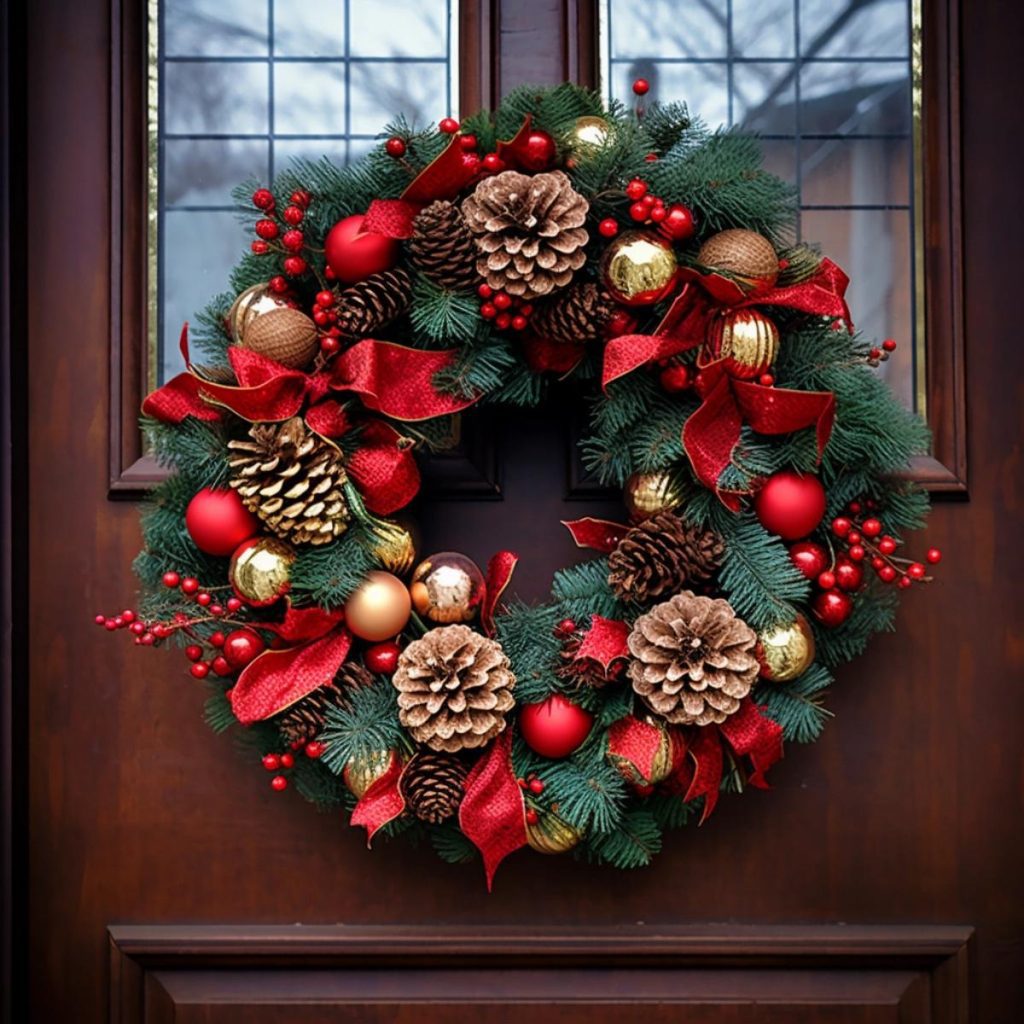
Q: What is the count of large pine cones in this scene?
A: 4